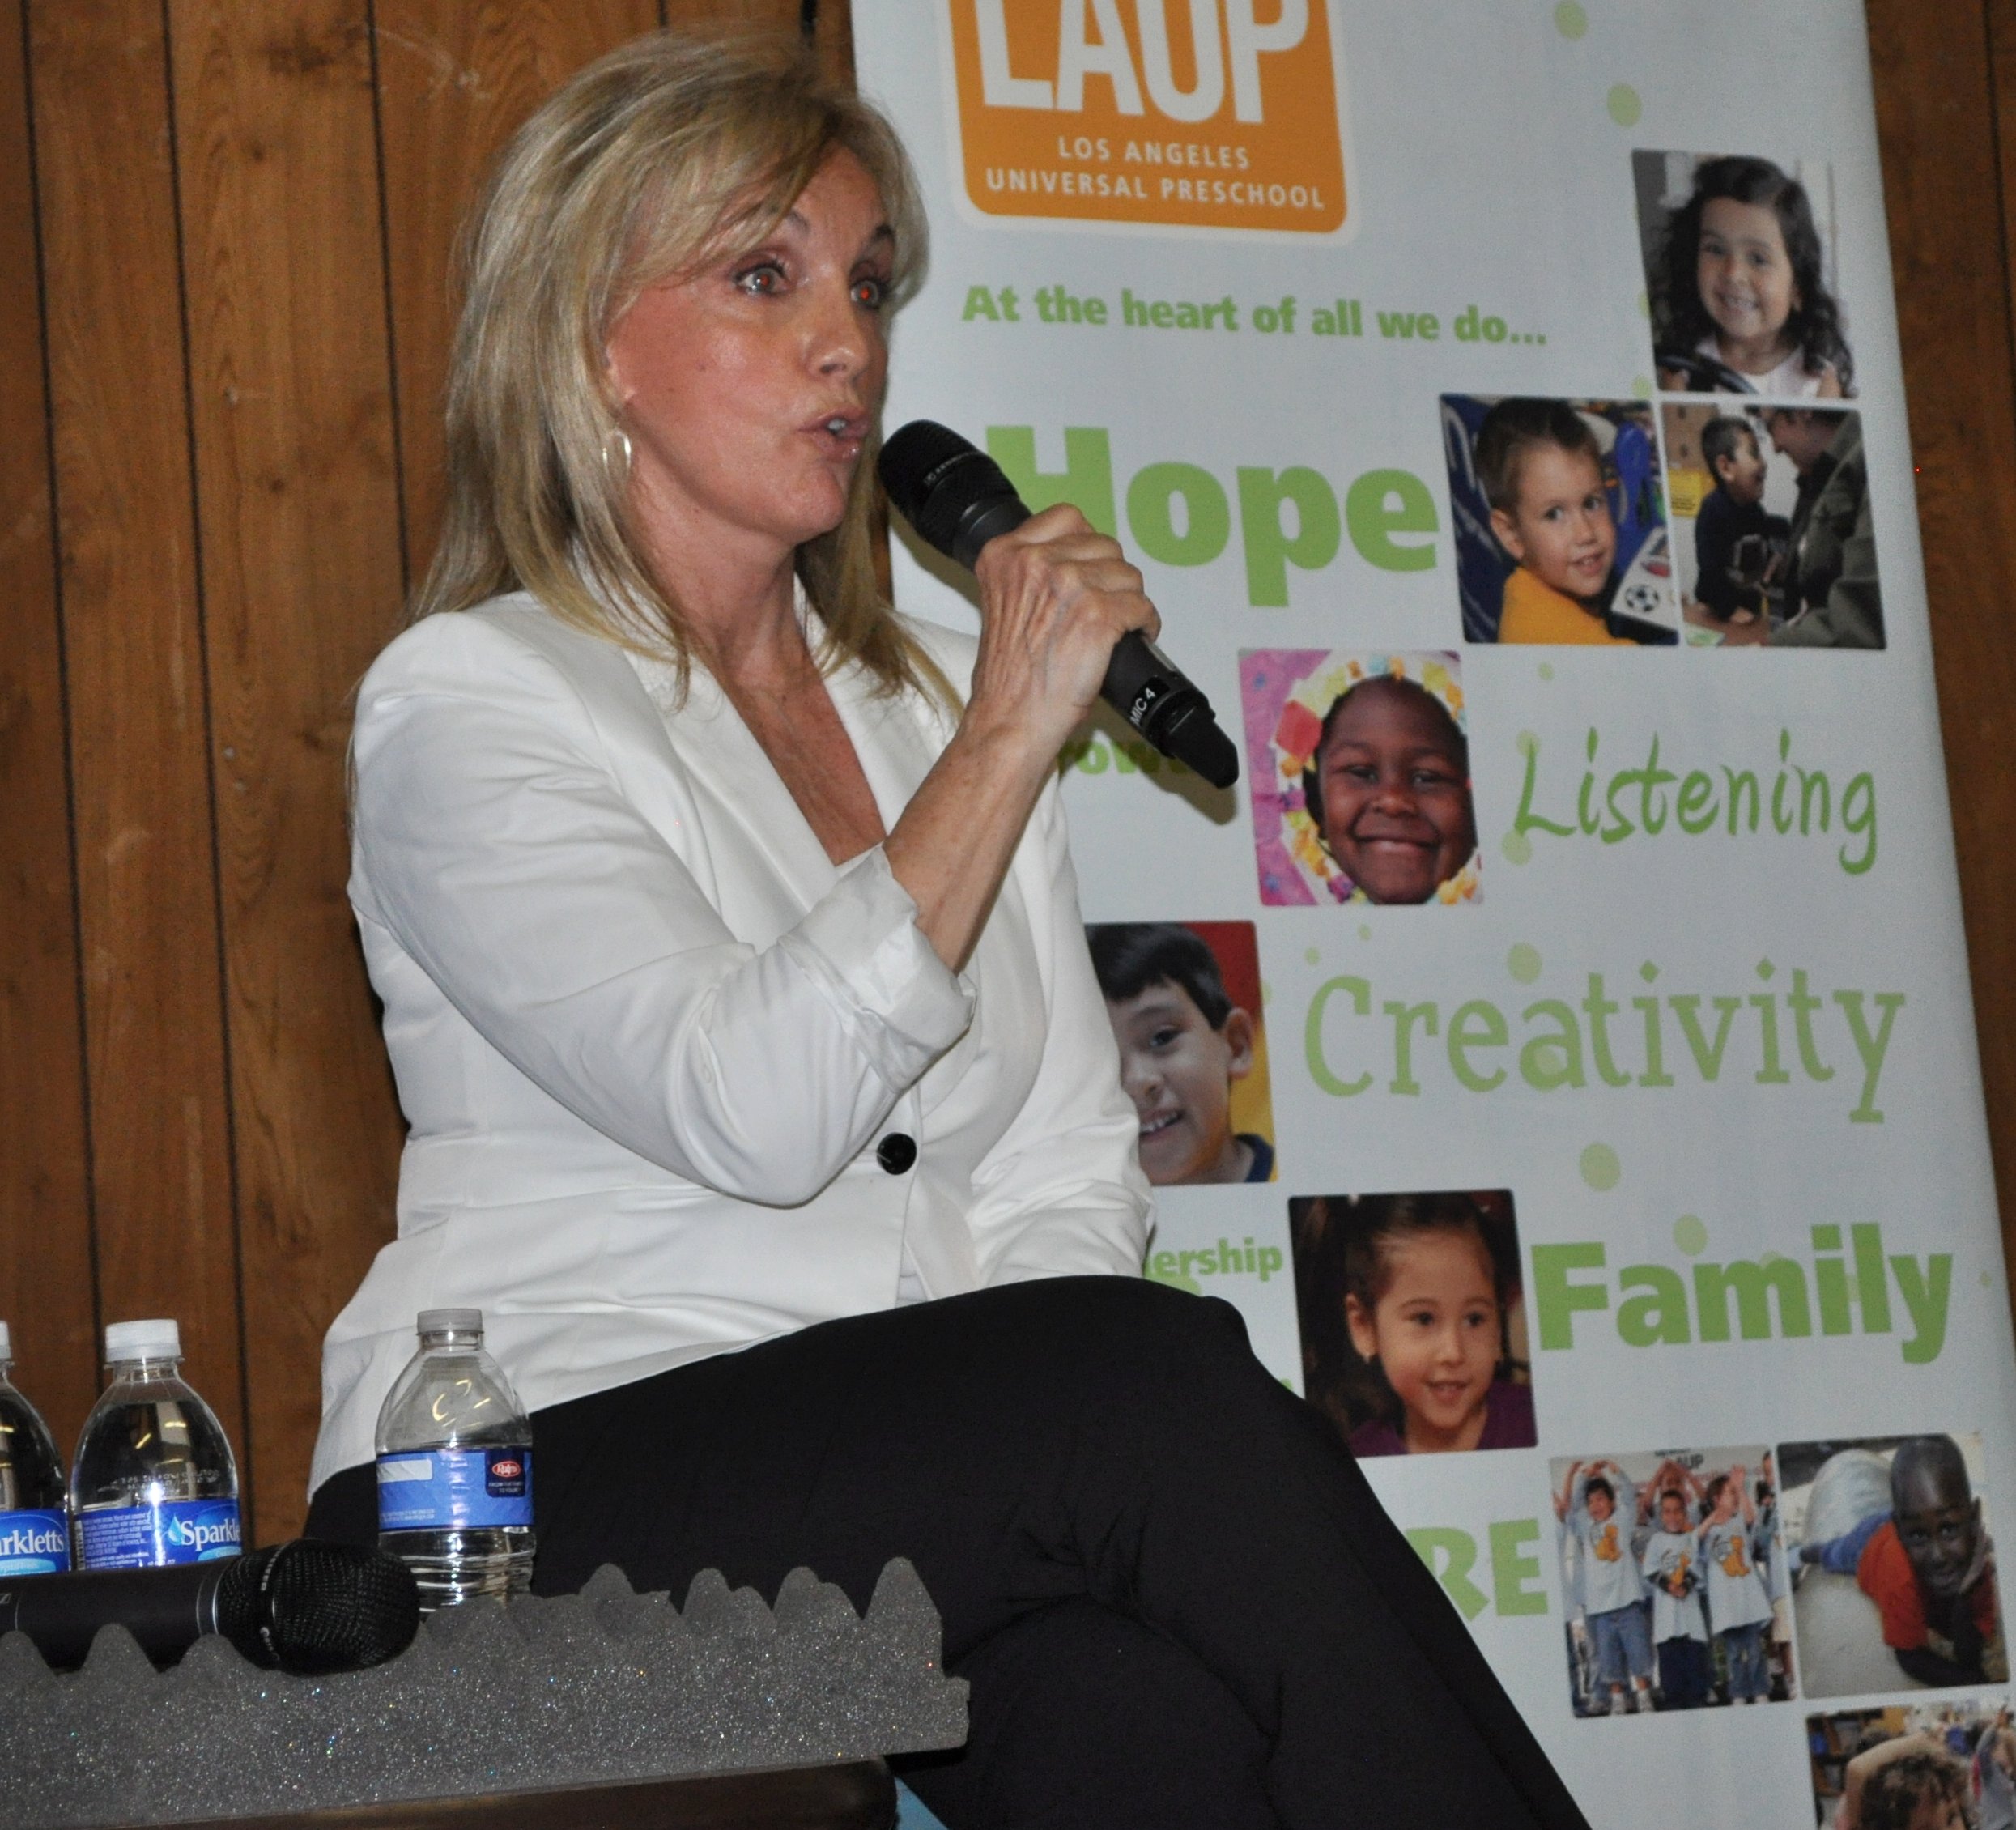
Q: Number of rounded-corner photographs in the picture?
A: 9